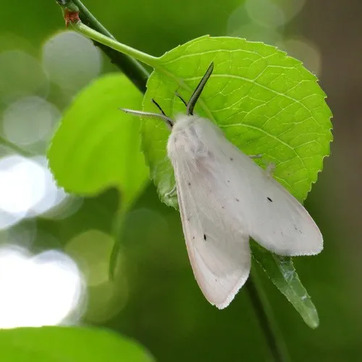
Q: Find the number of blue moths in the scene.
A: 0